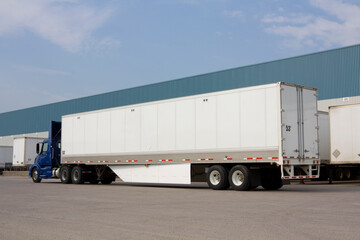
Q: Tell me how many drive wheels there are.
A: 2